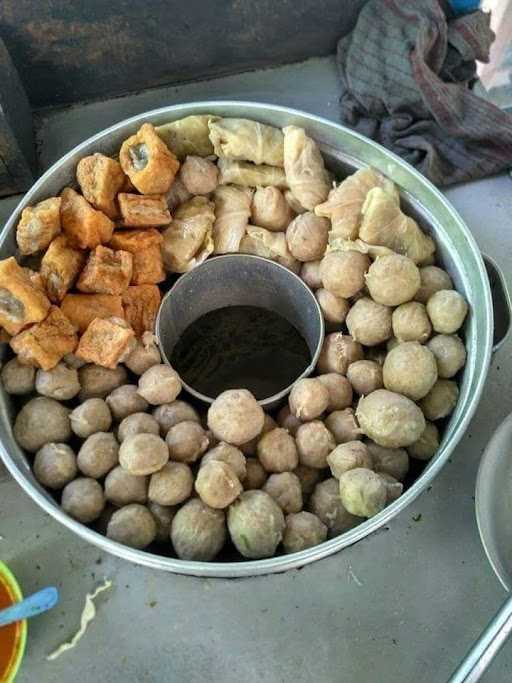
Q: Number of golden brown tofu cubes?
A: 13